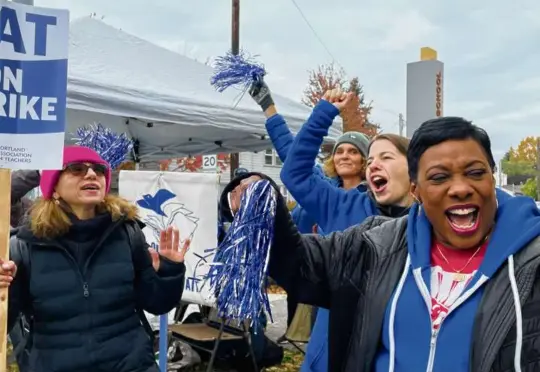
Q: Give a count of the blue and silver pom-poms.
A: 3